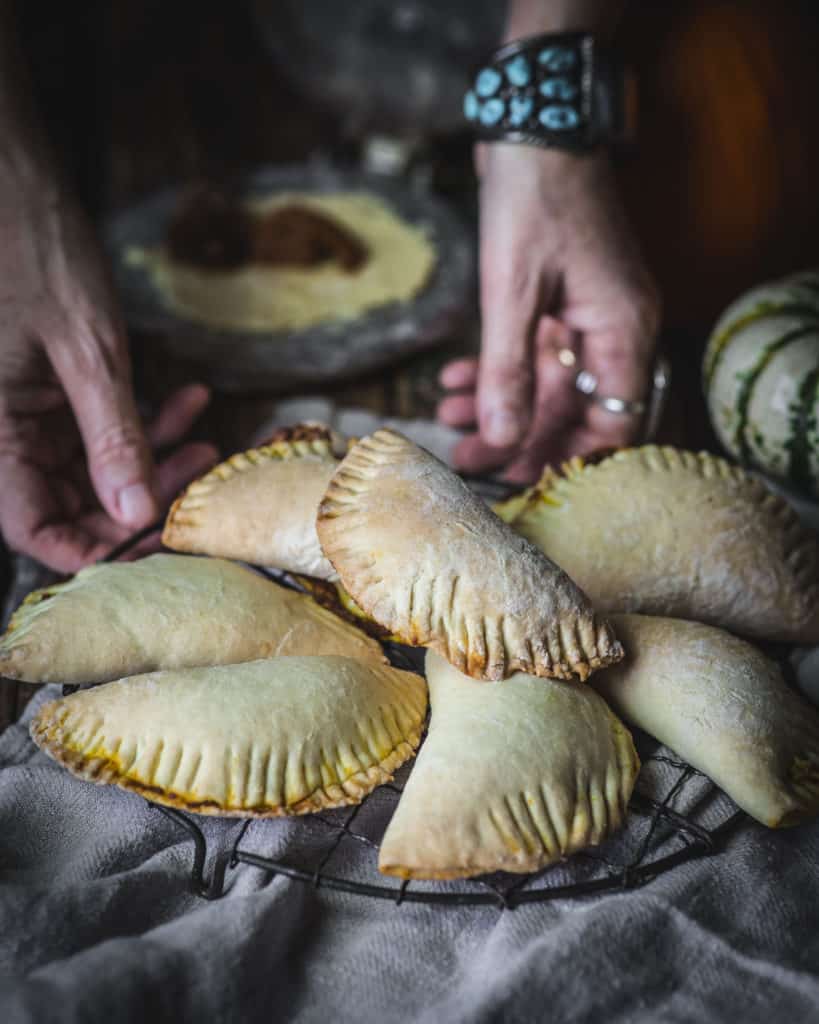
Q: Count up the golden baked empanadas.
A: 7